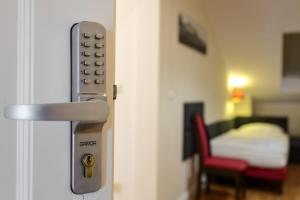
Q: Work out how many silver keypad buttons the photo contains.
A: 12